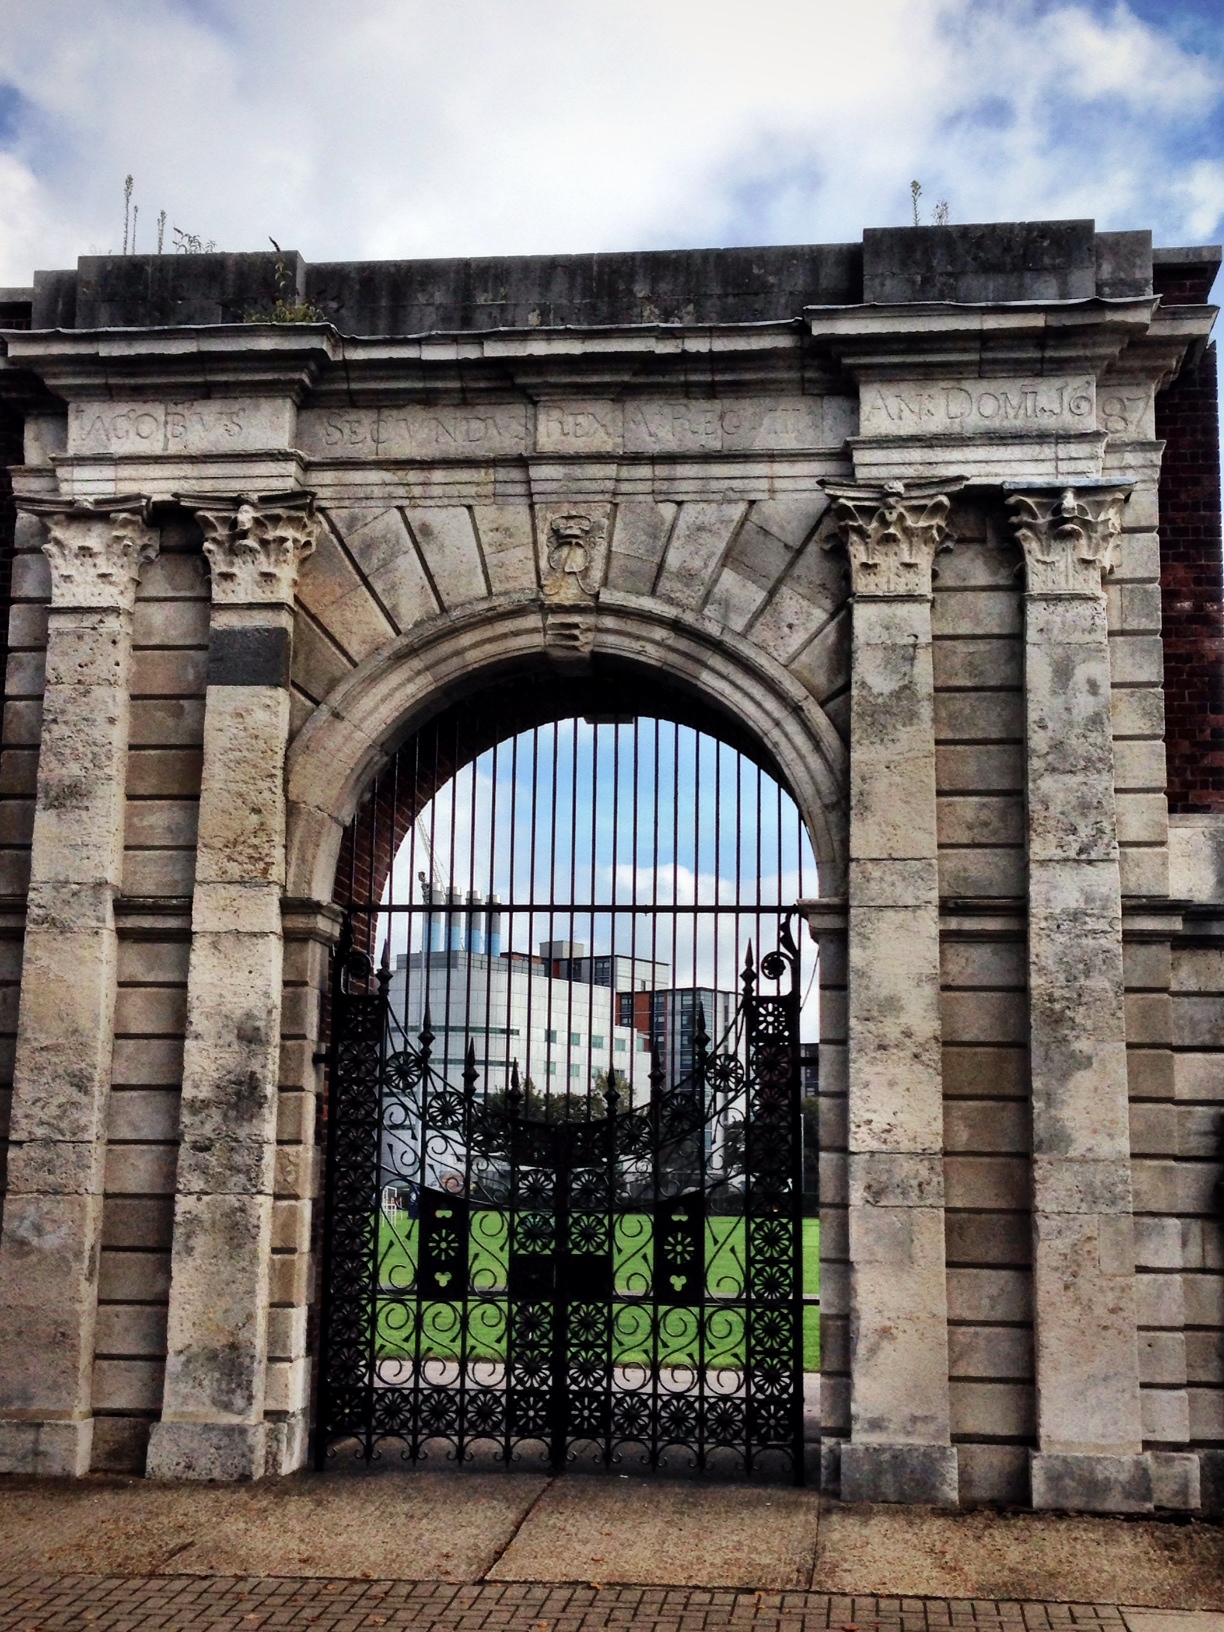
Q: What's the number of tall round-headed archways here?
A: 1